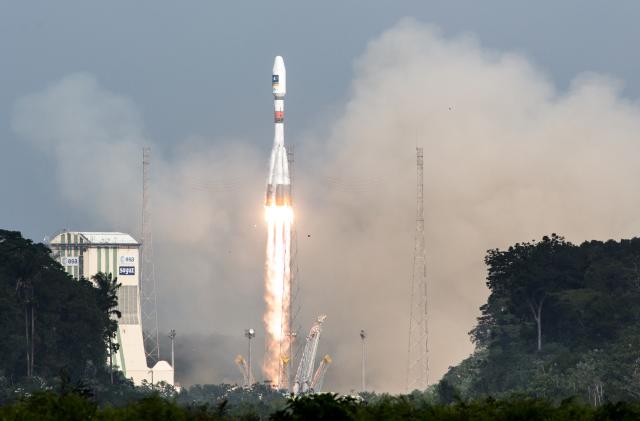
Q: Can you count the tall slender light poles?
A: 3